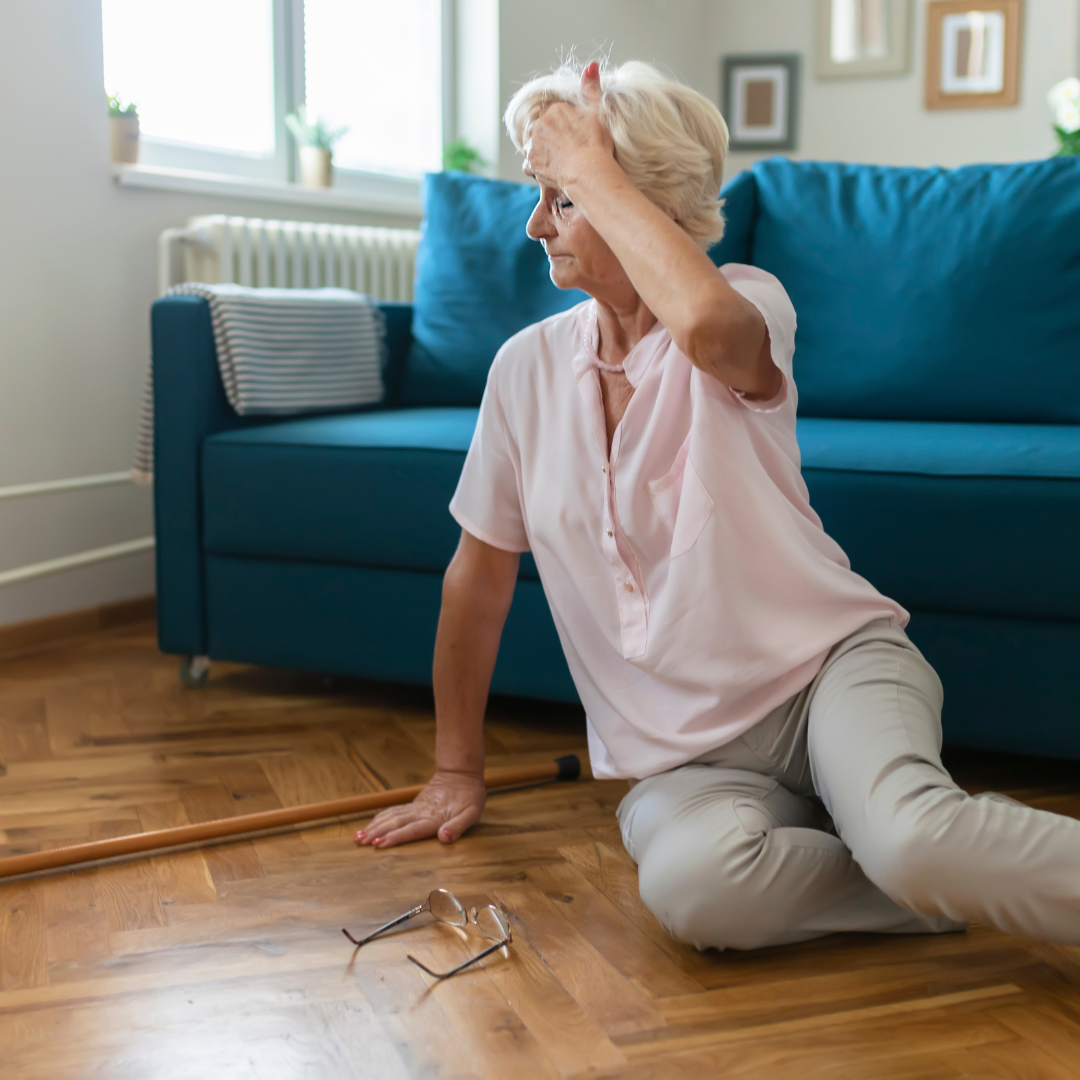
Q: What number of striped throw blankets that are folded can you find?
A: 1